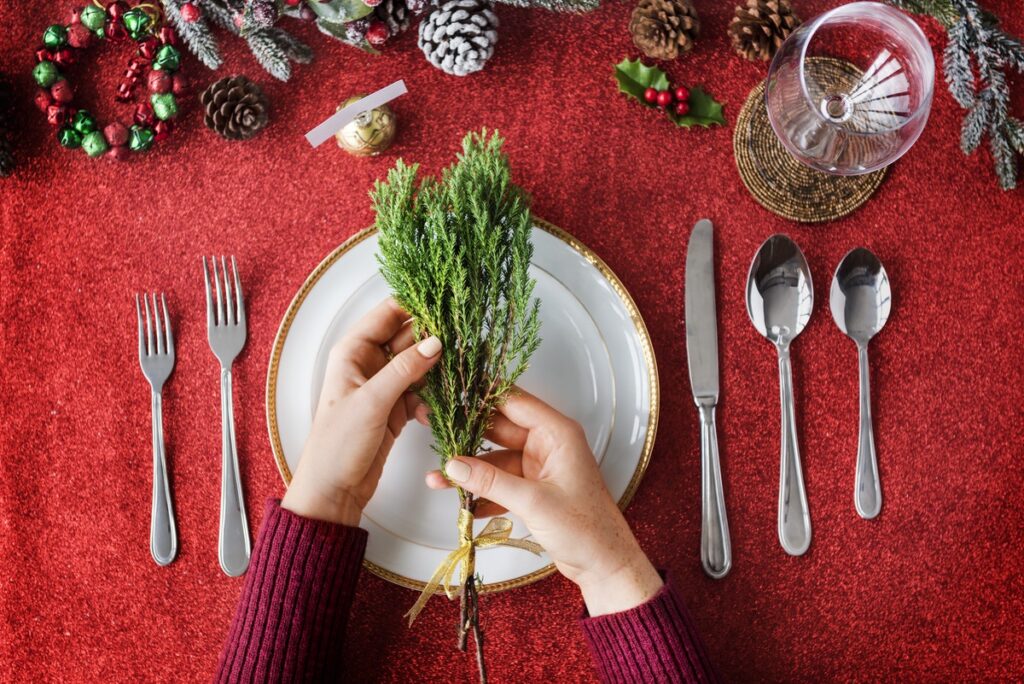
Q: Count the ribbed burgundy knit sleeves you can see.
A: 2